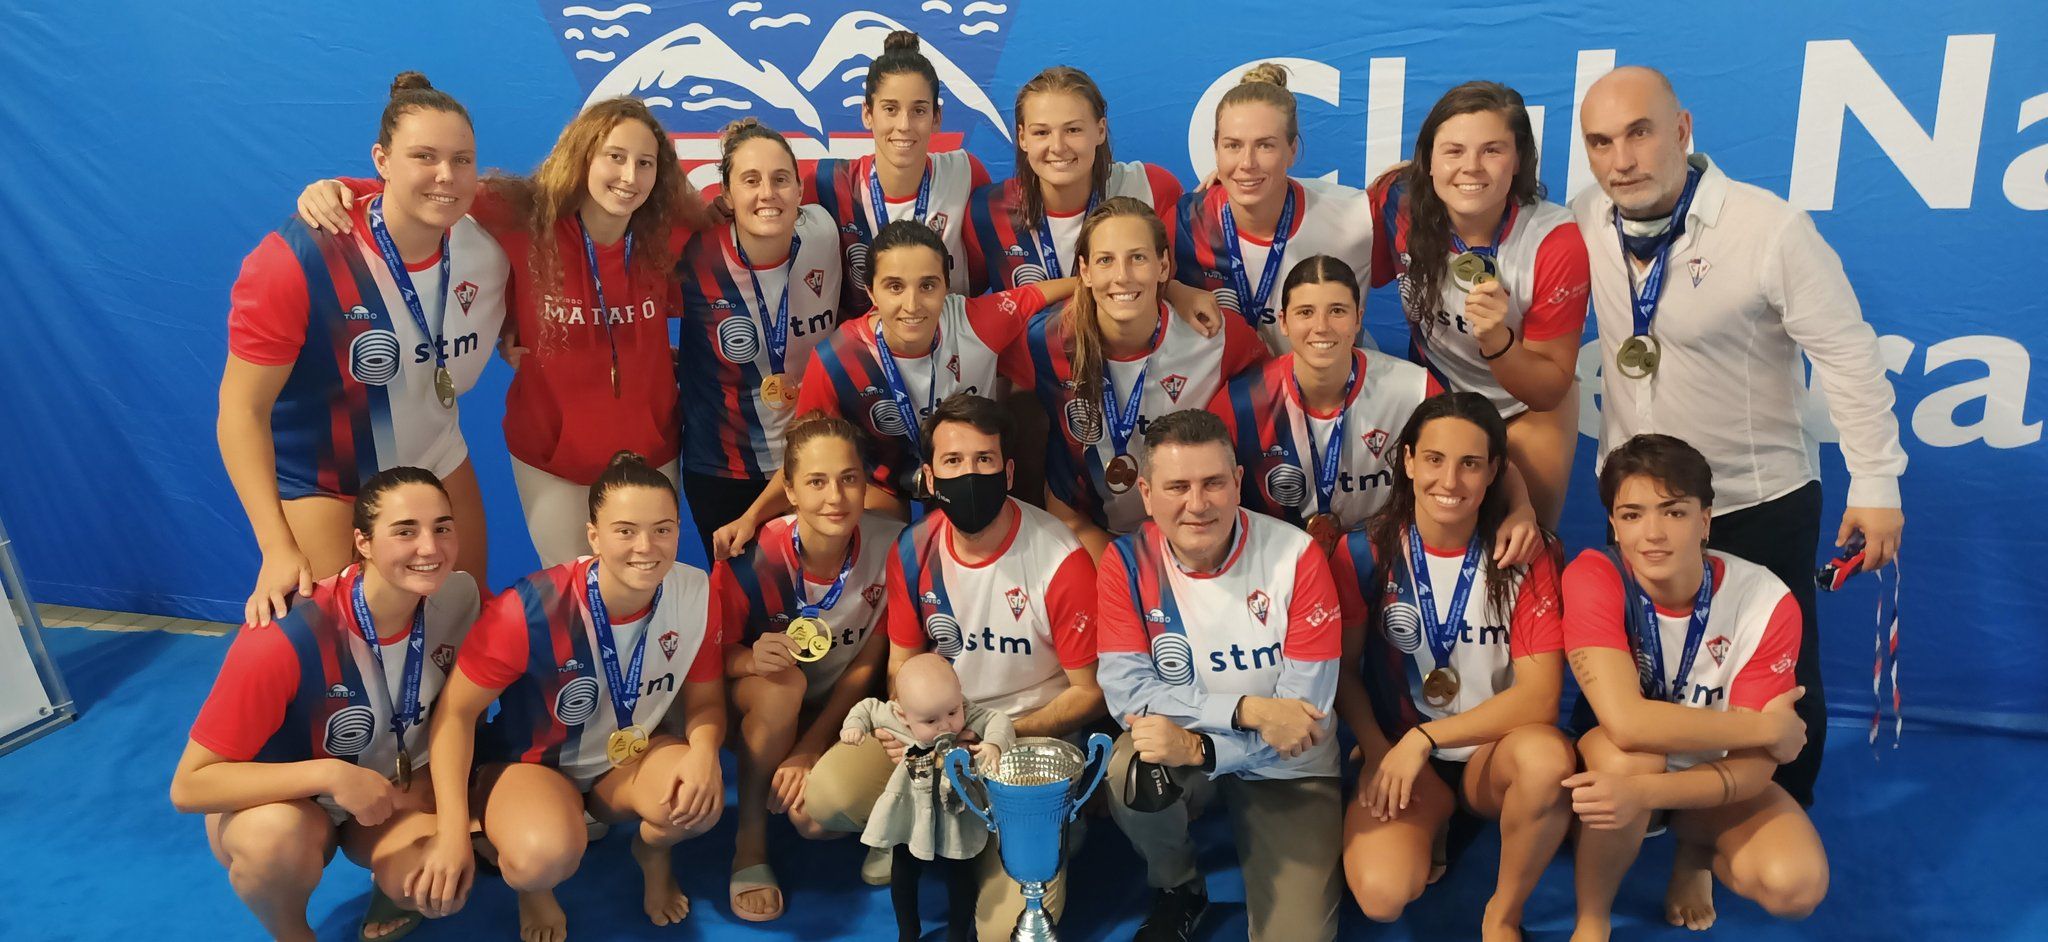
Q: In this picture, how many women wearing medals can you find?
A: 15